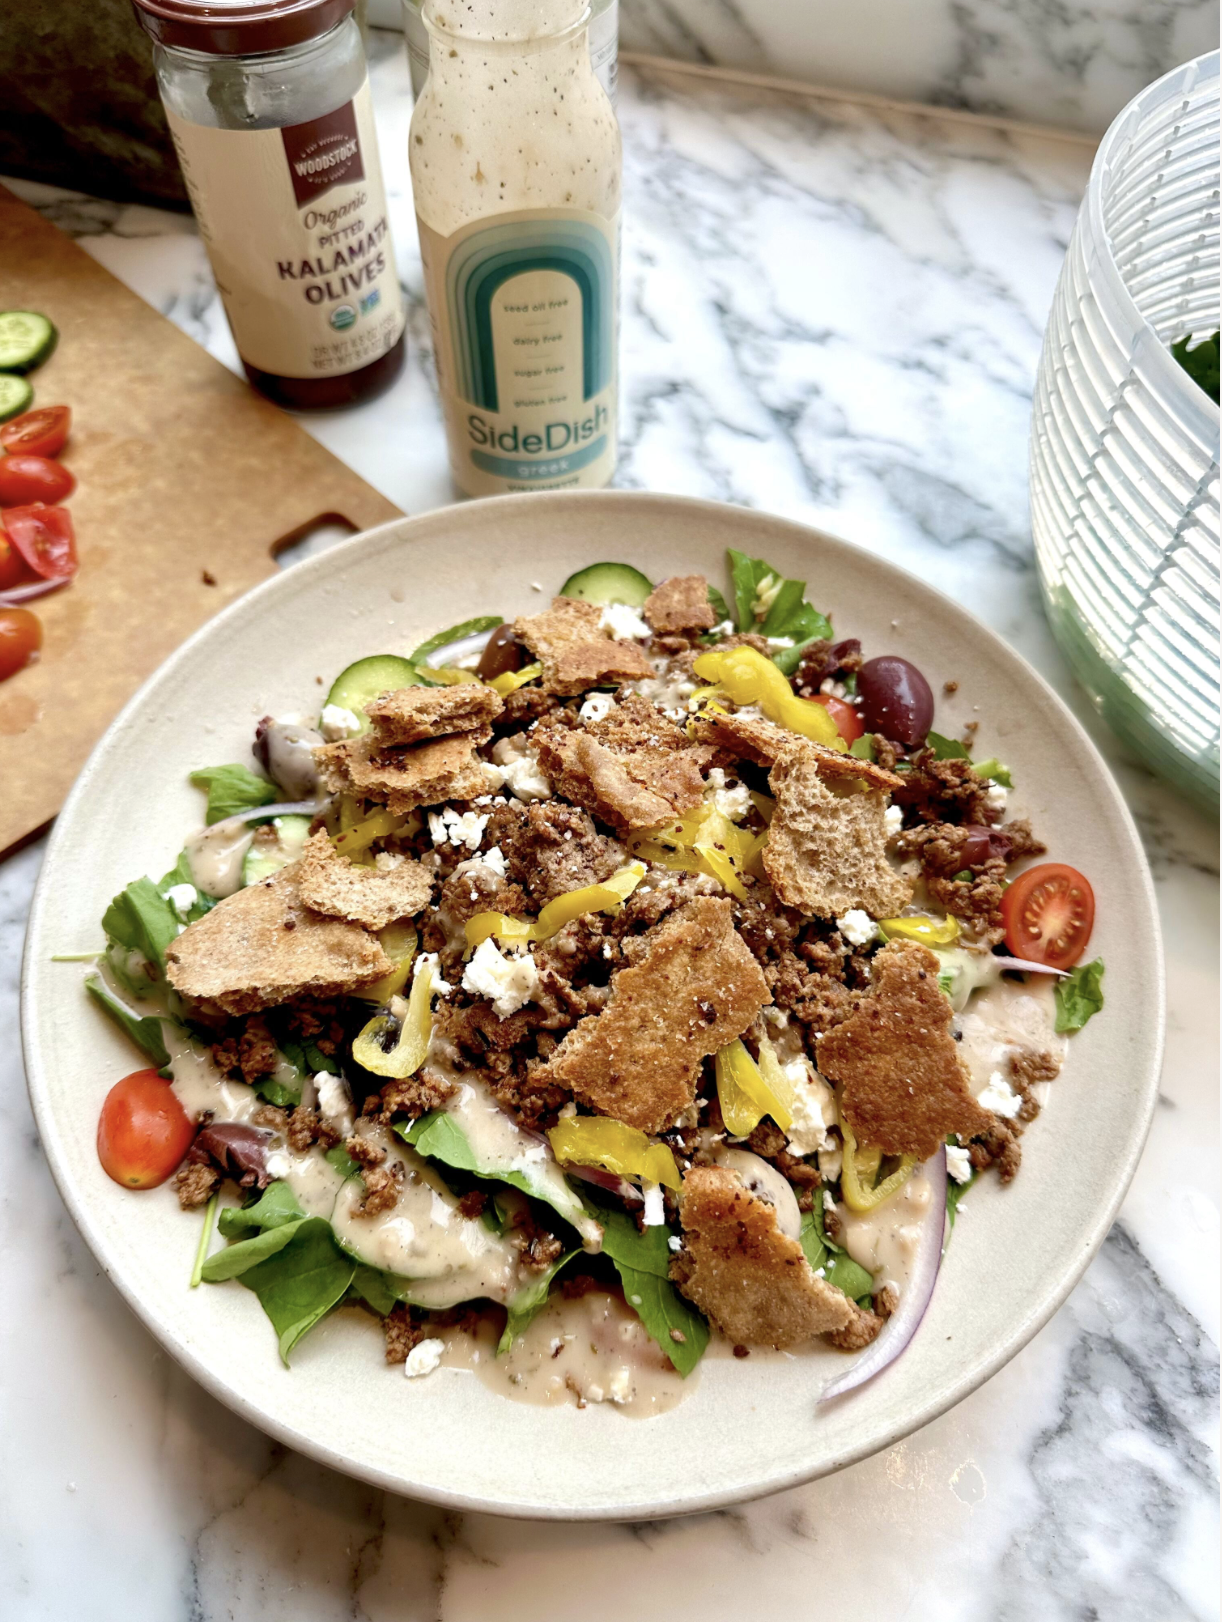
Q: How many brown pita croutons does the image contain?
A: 12